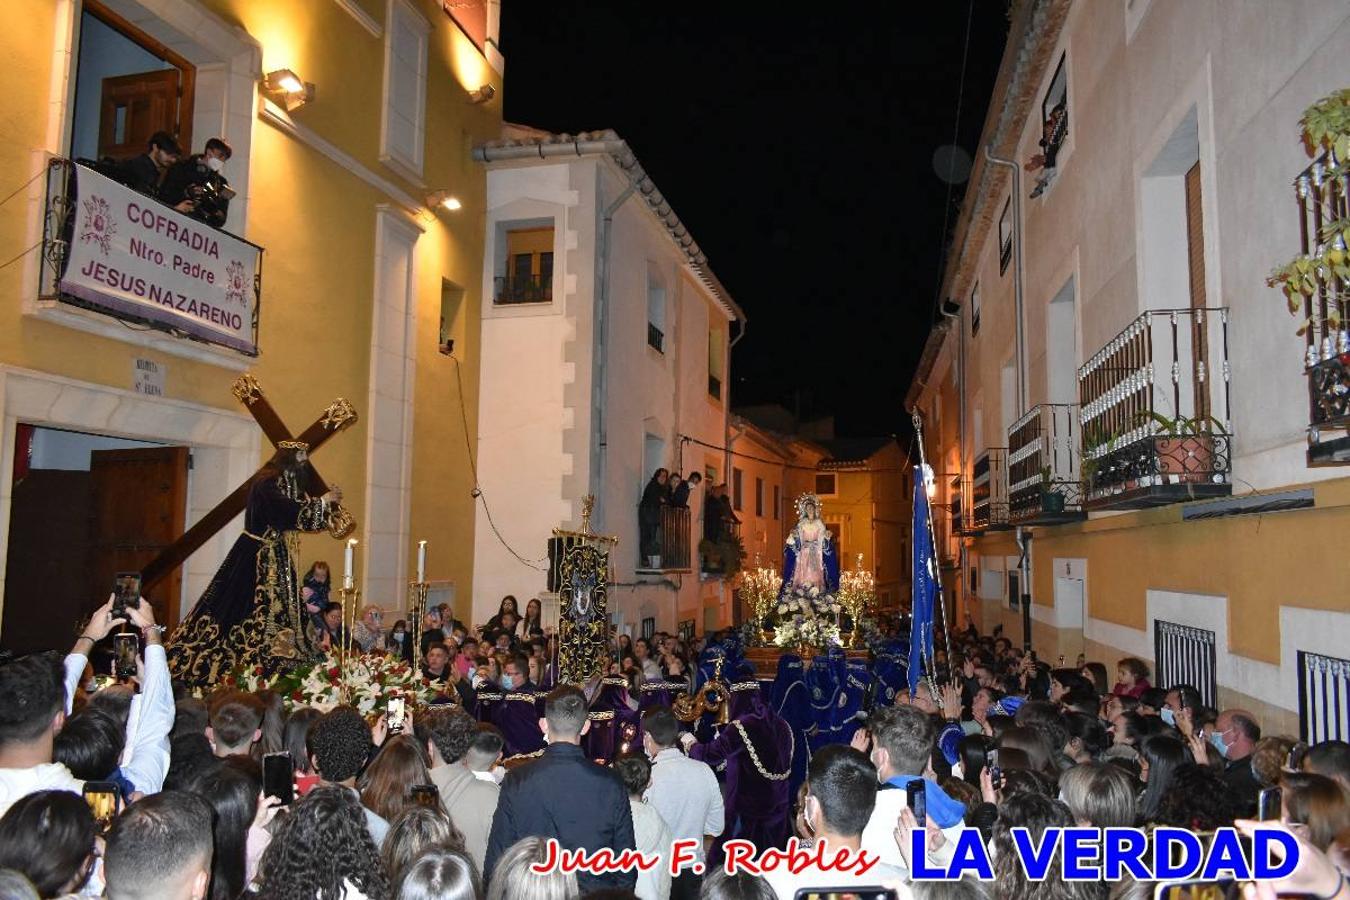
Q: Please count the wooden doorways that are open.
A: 2